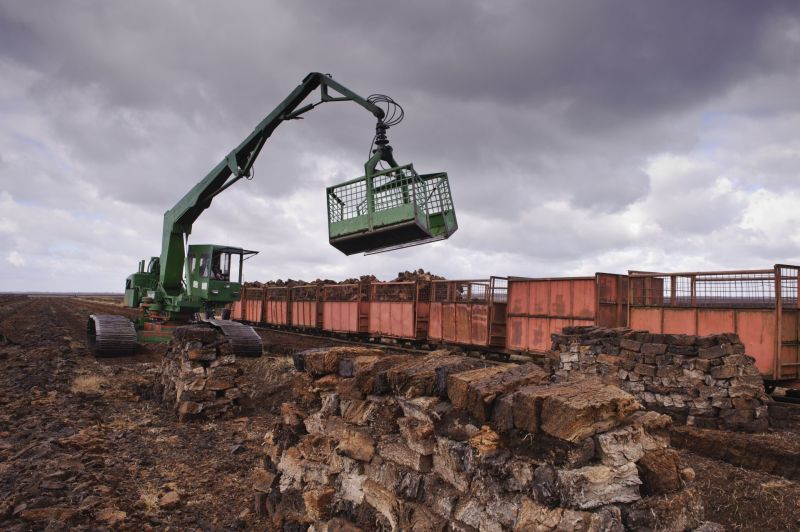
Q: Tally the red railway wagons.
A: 9